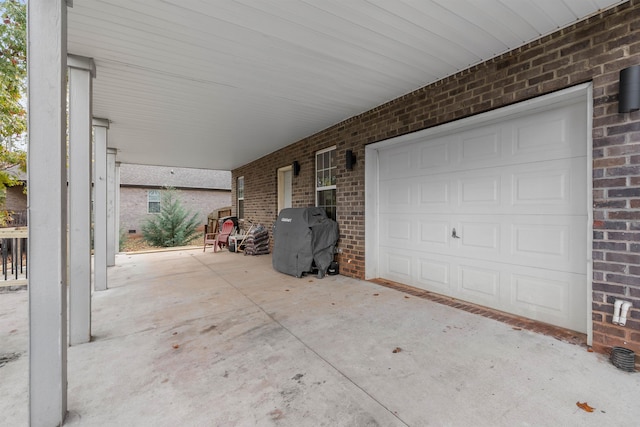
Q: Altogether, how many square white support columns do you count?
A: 5